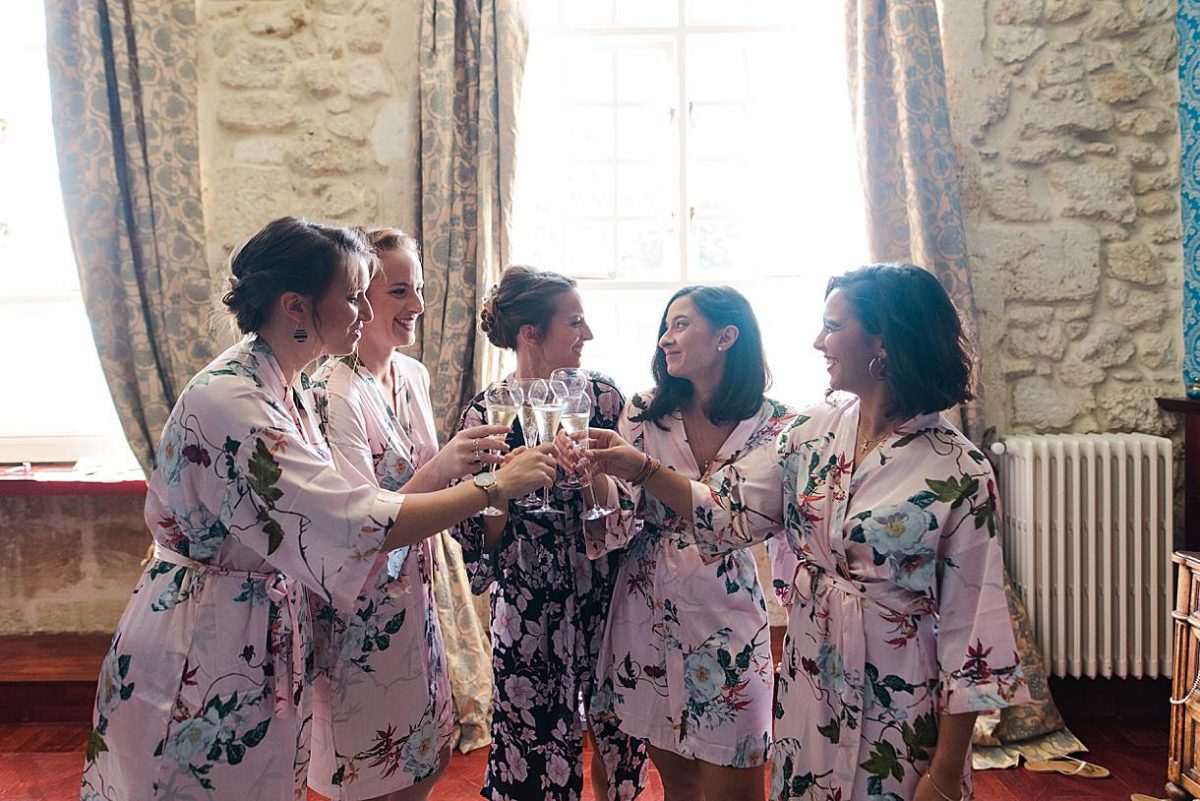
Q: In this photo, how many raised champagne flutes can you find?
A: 5